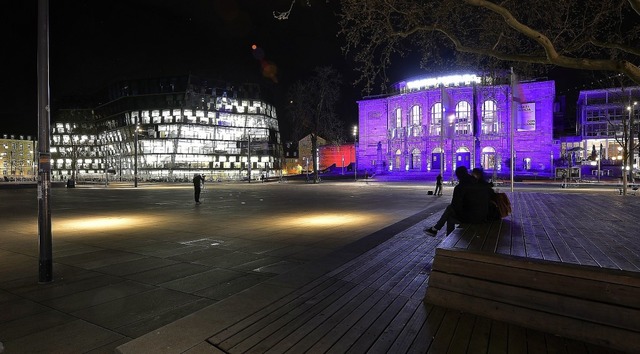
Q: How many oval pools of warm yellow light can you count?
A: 2